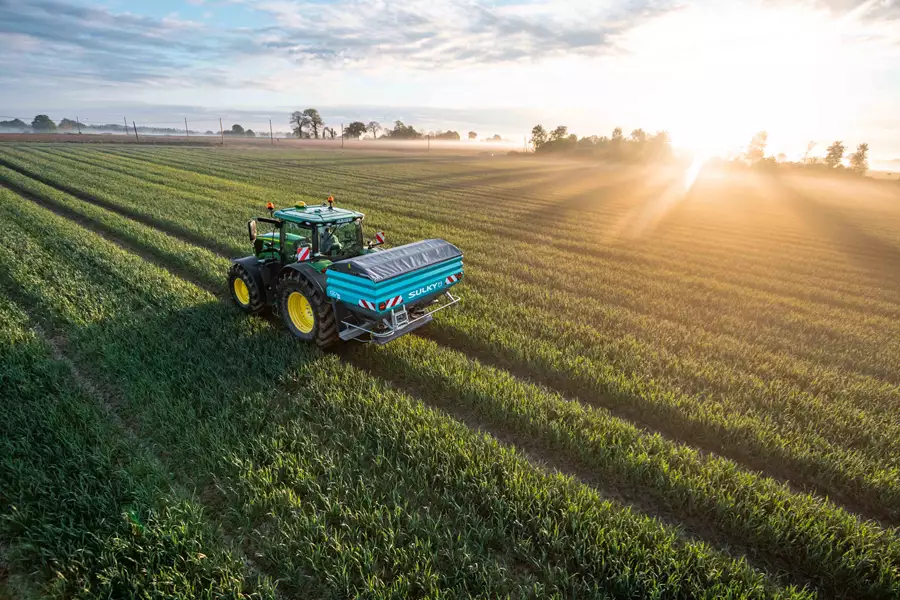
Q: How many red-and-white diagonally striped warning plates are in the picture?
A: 5